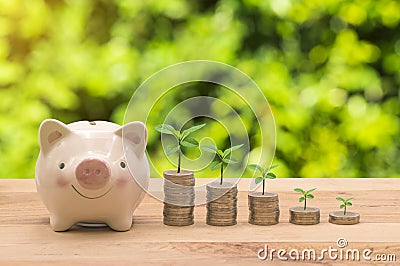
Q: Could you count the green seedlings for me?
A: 5